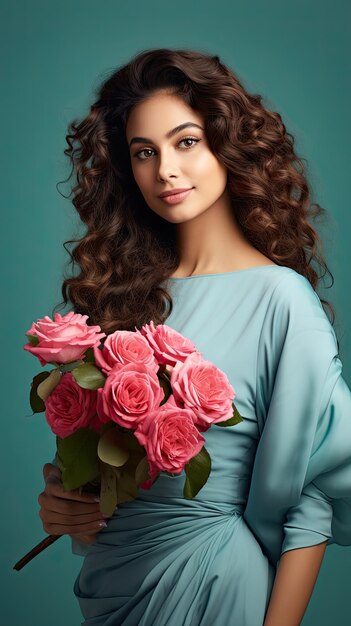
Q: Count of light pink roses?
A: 7